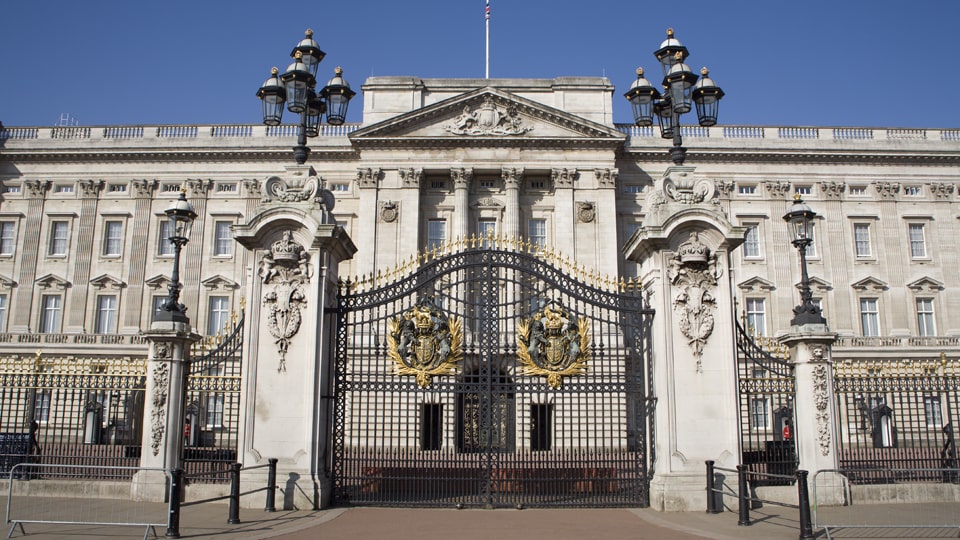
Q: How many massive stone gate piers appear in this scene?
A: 2